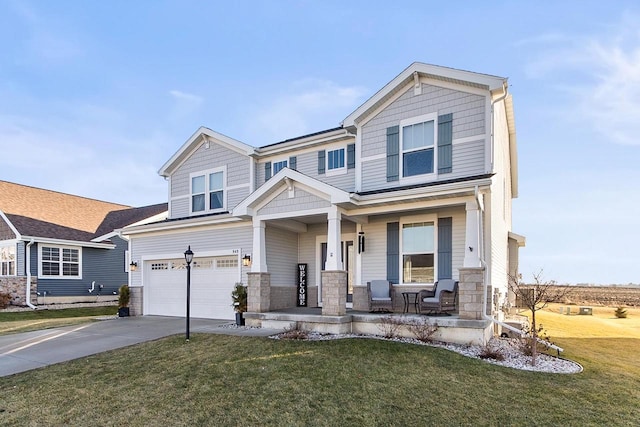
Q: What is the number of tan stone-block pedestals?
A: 3